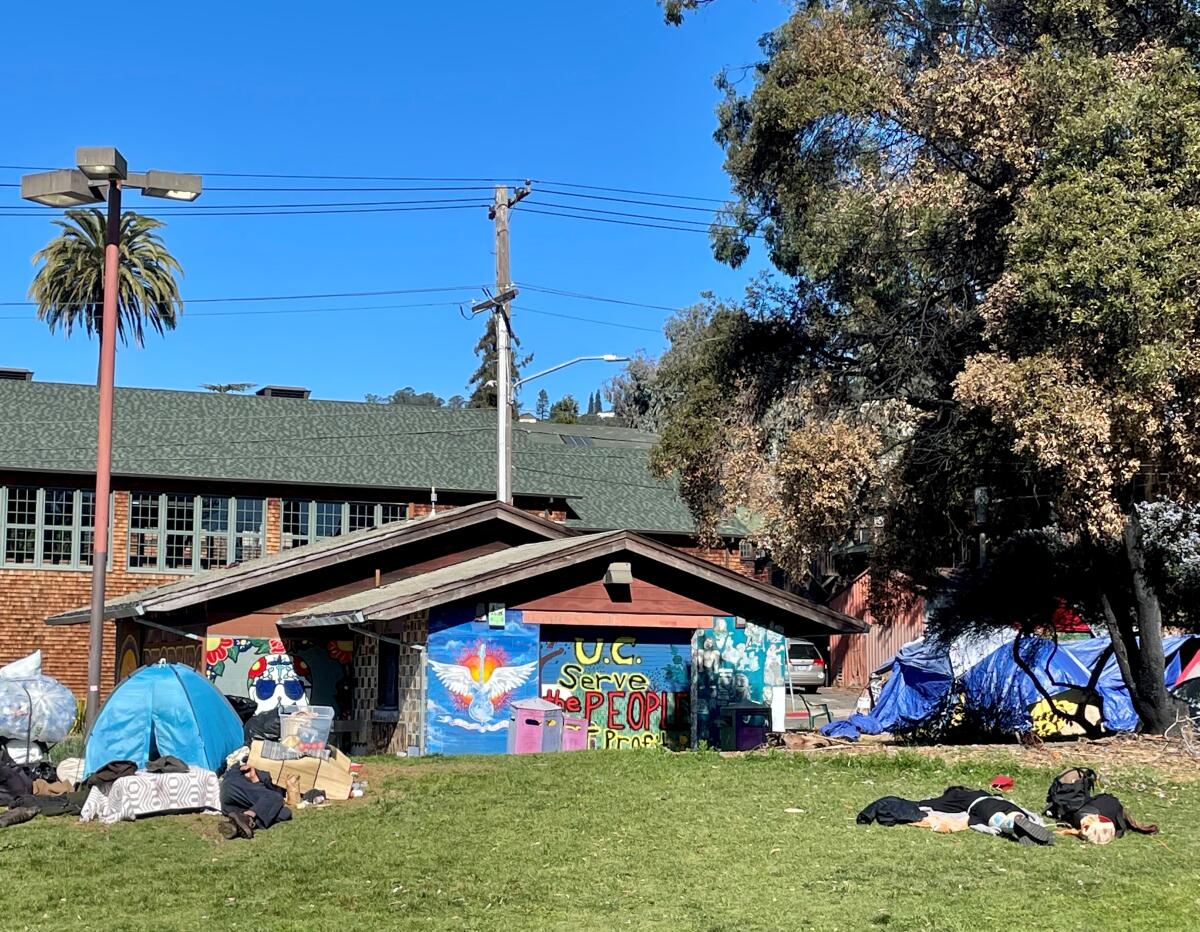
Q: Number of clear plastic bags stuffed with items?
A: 1